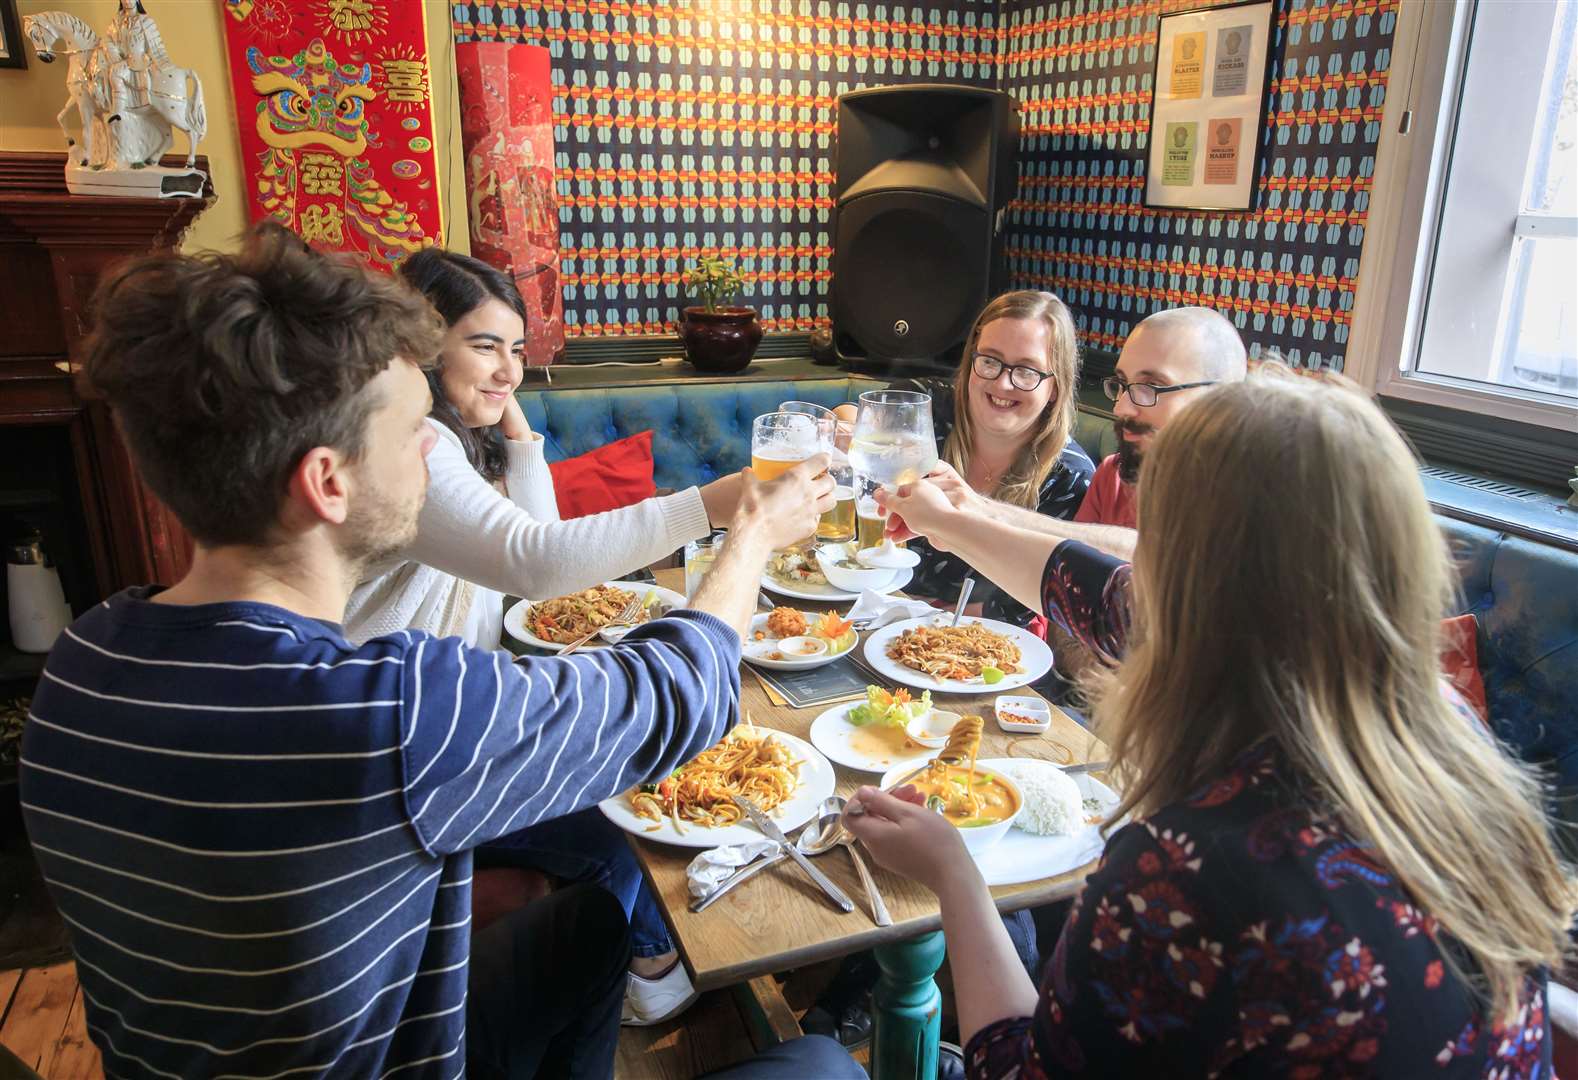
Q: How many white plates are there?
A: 7